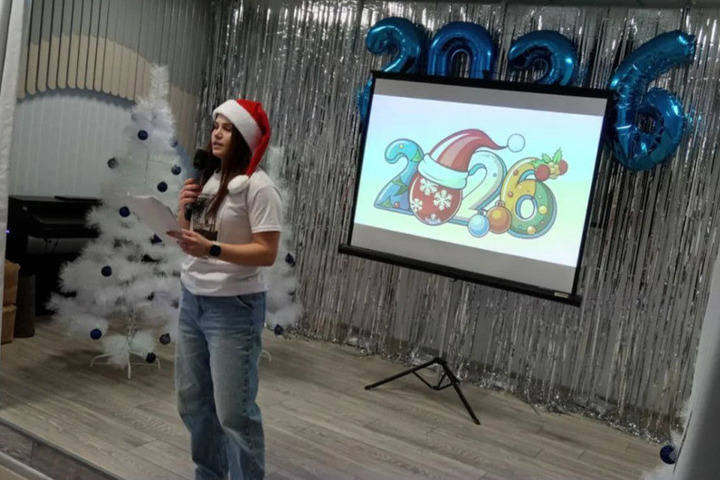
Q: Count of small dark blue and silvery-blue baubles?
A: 14